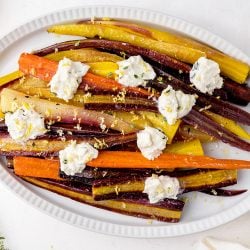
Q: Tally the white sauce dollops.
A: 8